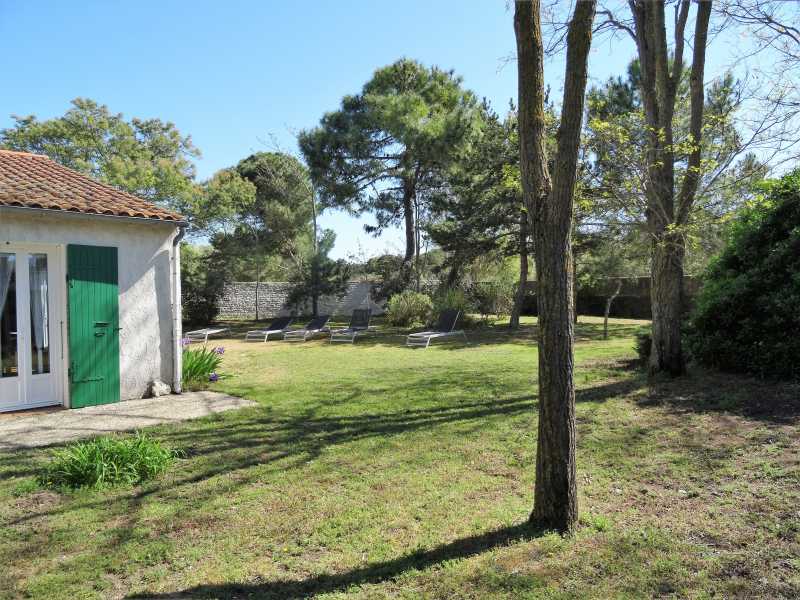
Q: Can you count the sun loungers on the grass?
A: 5